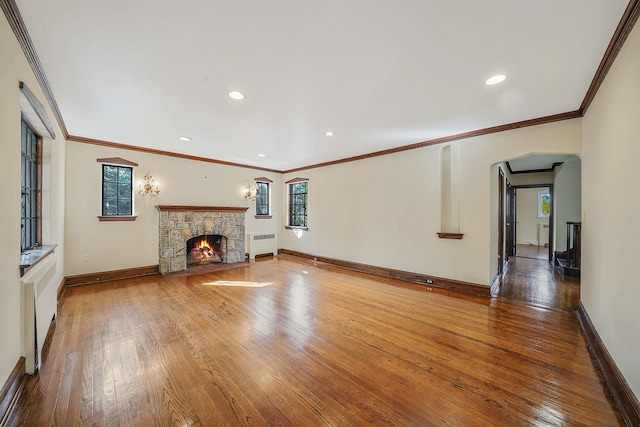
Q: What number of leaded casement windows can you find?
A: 4